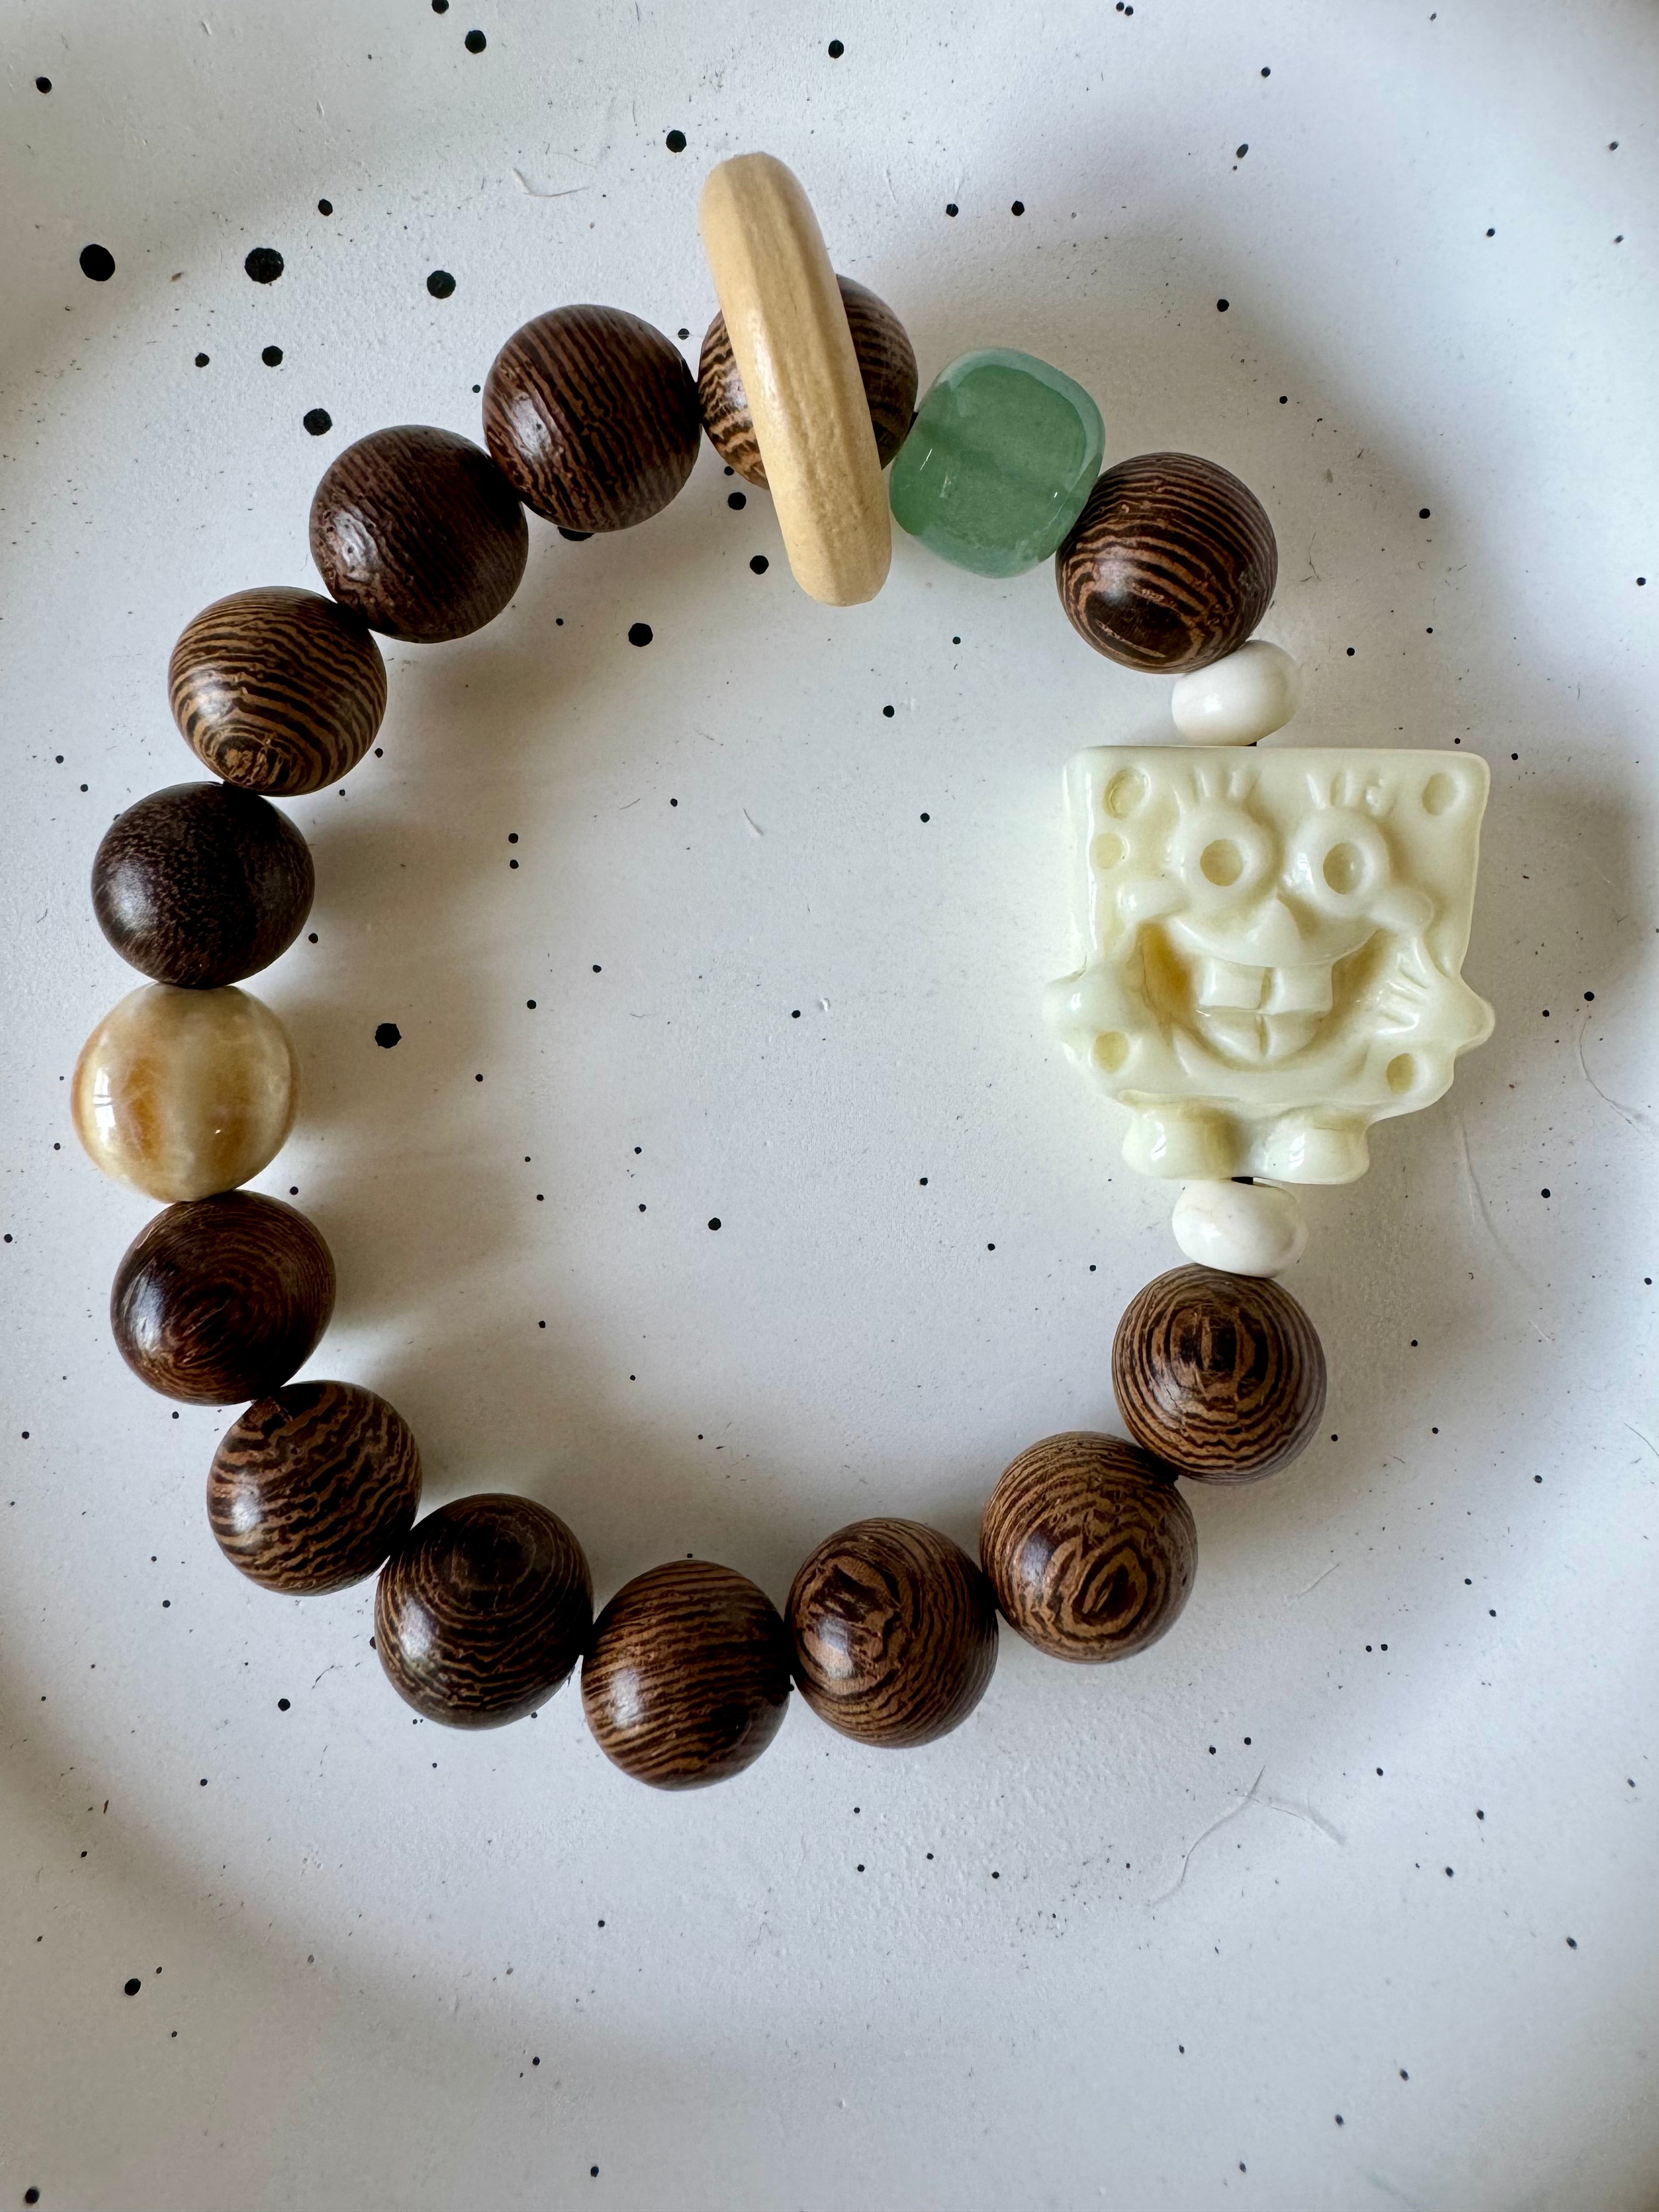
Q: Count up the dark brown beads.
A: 13